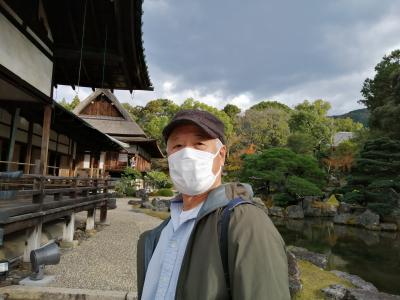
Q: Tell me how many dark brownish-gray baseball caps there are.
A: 1